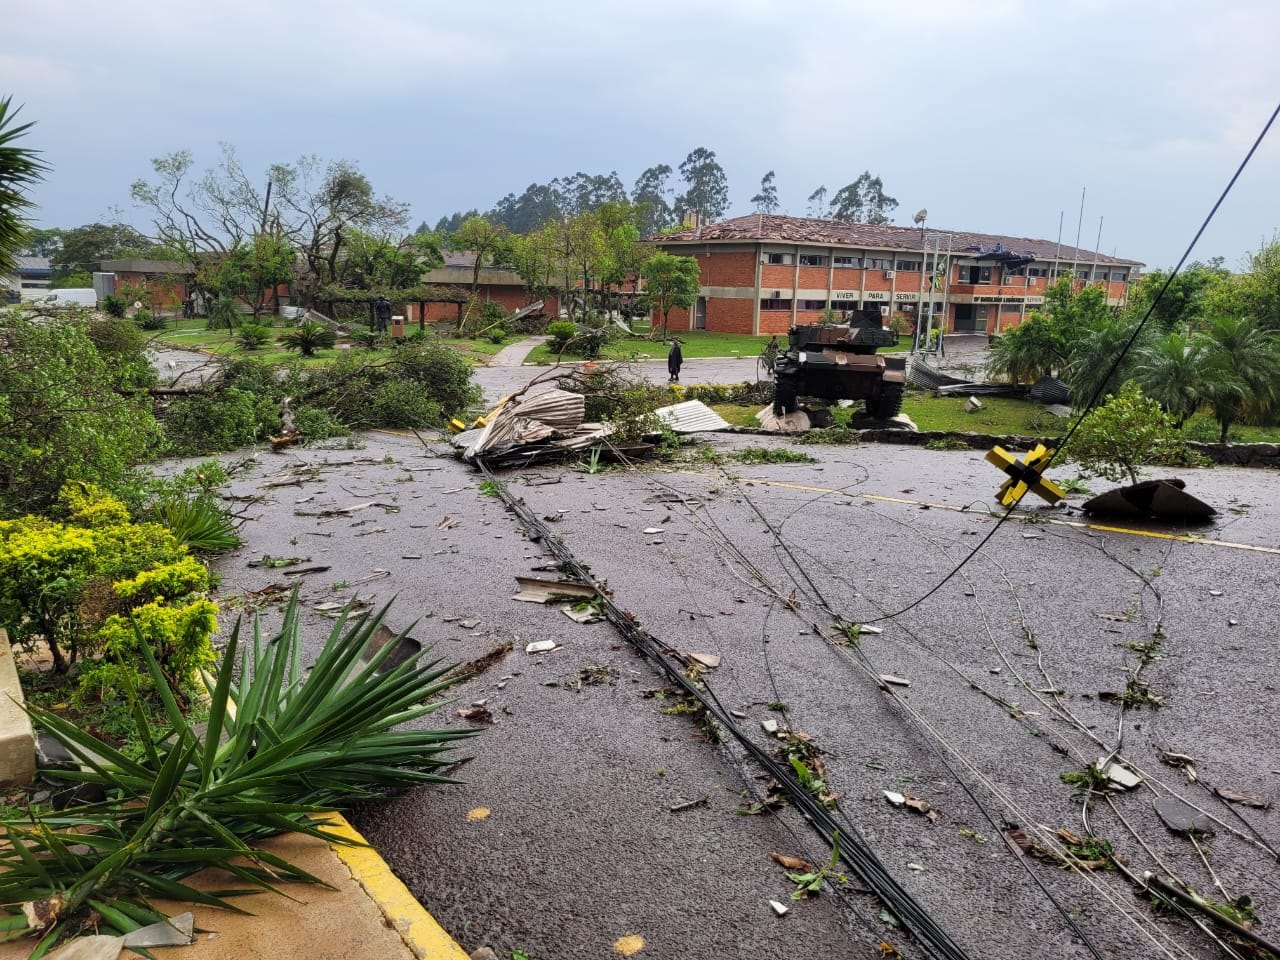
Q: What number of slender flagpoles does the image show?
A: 3